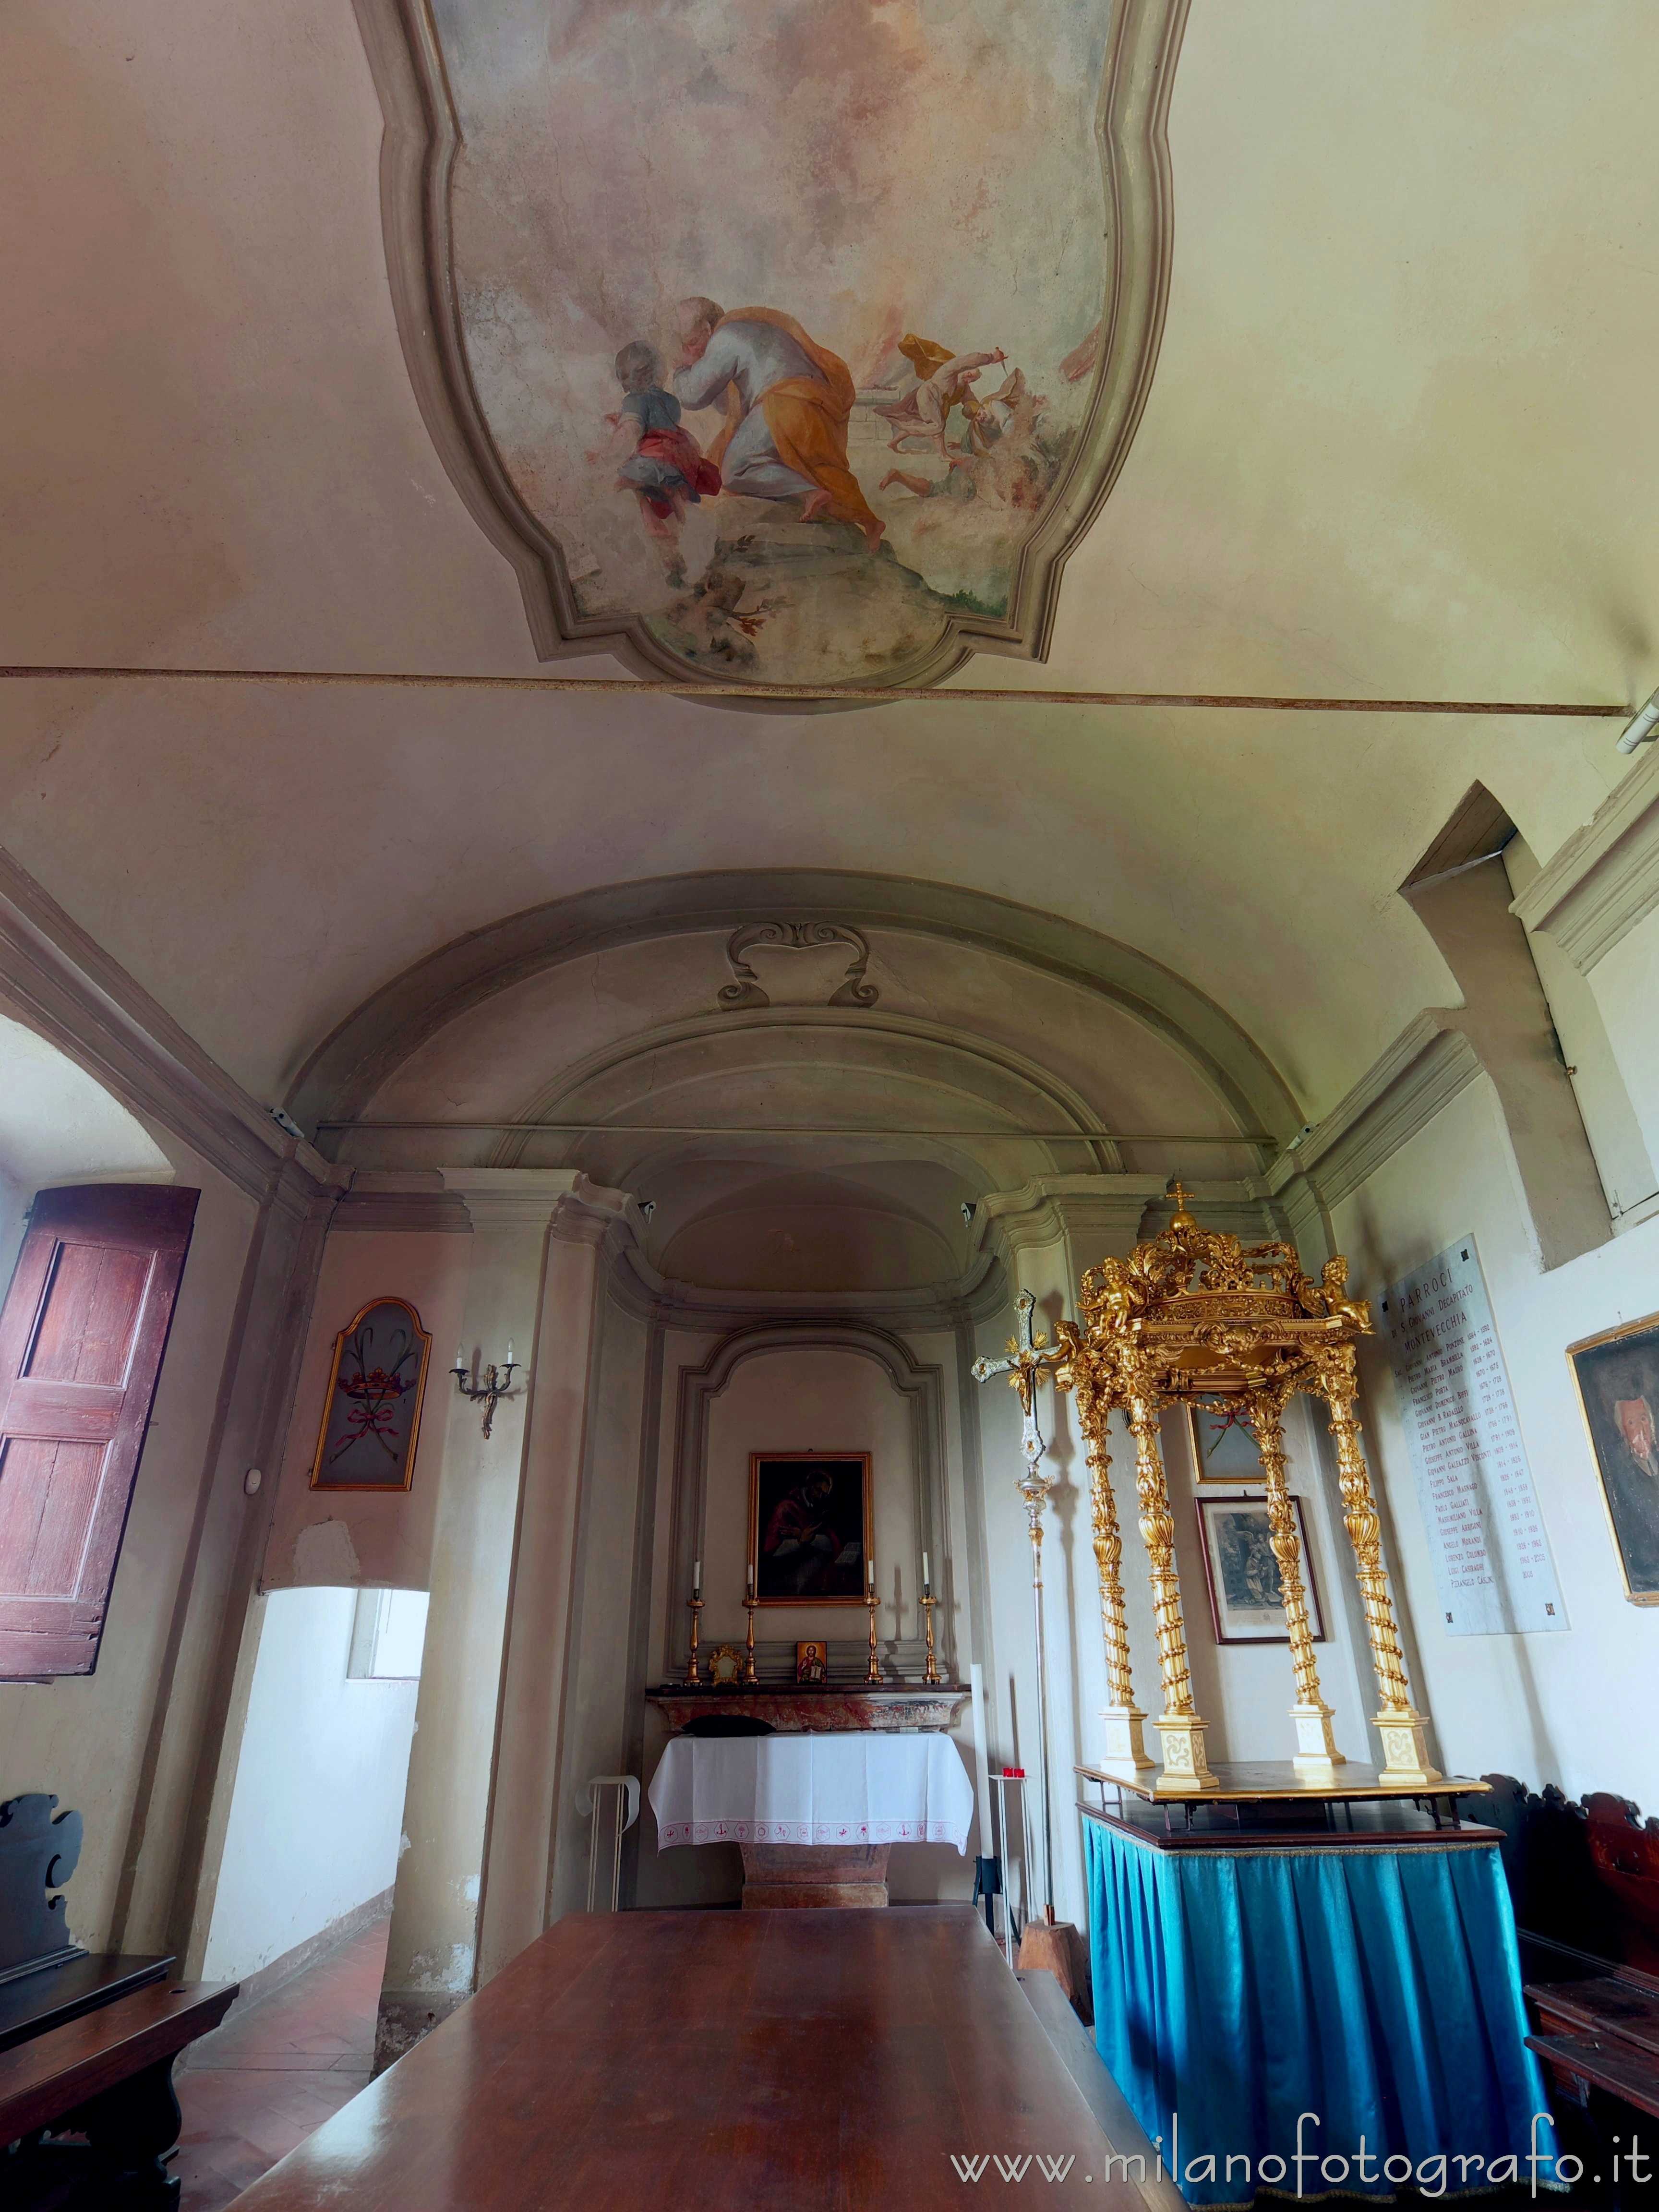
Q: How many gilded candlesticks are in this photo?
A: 4